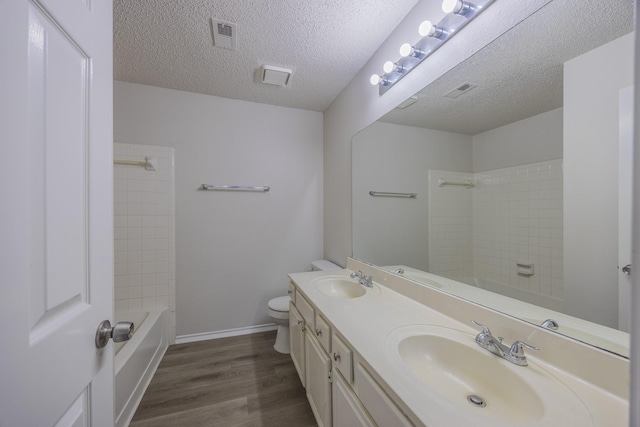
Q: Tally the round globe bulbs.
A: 5